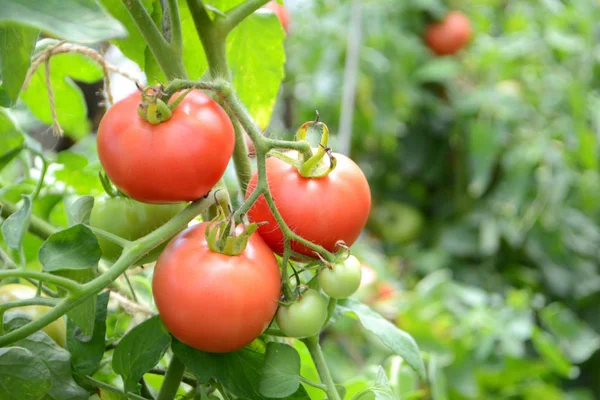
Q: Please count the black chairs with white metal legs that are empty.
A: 0